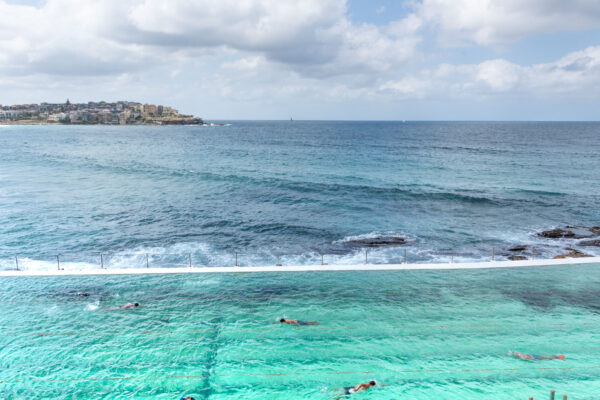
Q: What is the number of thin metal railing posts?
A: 14